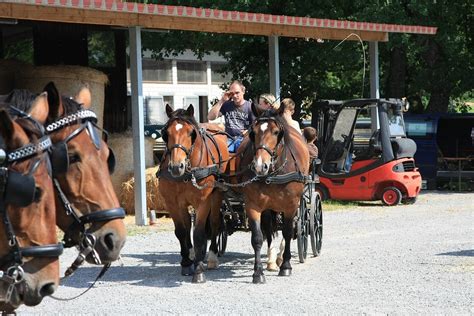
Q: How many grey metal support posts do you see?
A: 3